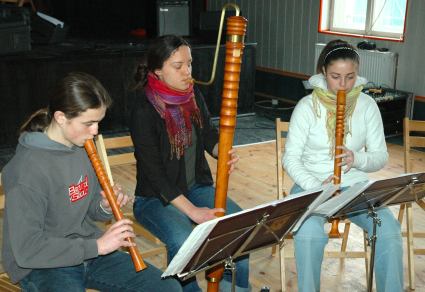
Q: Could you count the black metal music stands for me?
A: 2